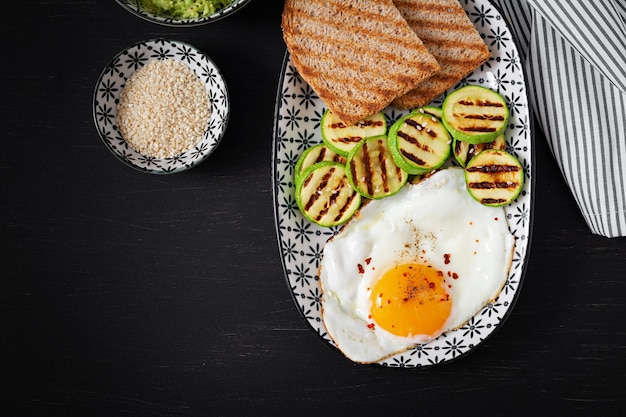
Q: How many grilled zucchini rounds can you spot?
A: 9